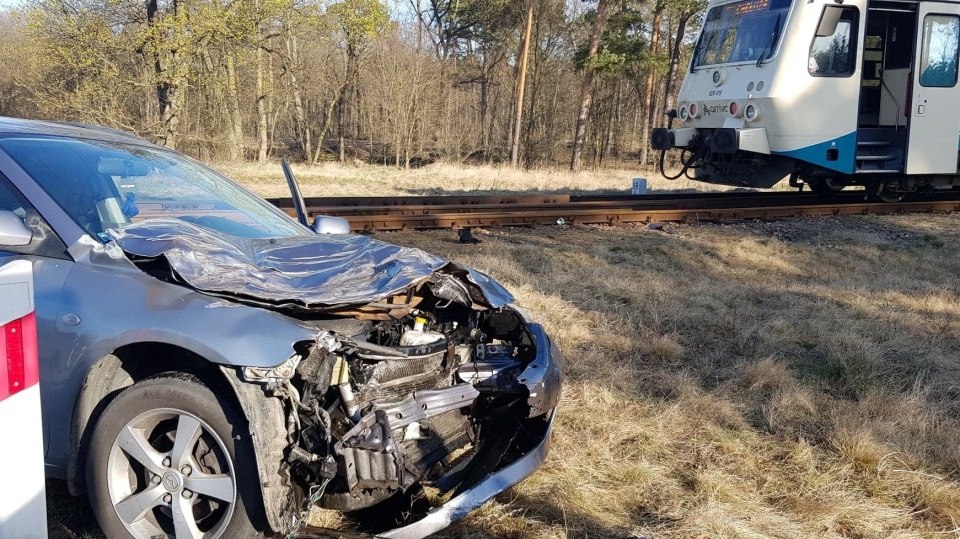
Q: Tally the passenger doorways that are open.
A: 1